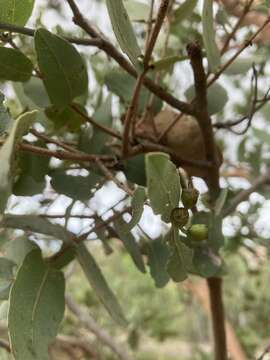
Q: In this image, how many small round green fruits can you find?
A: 3